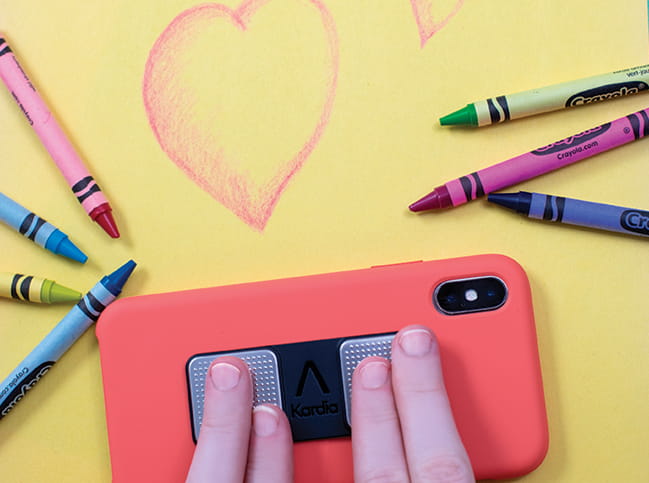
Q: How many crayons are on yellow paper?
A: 7